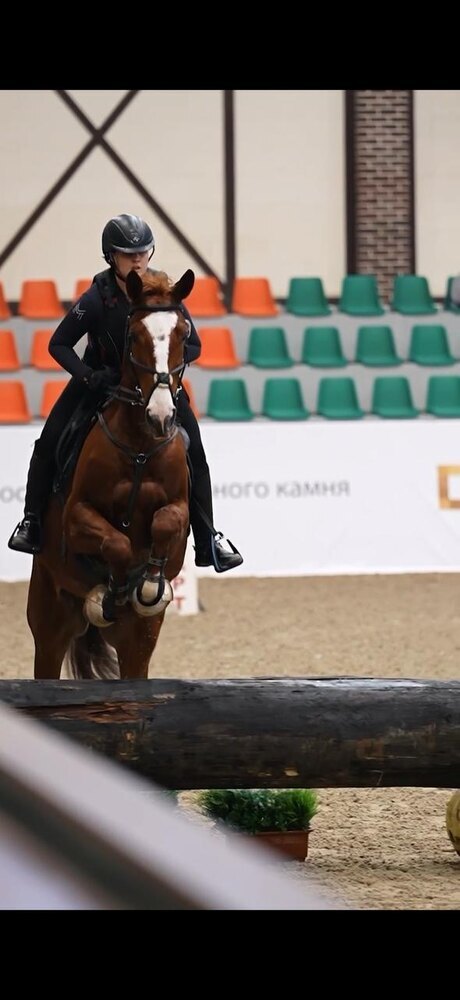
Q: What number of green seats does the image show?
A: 13